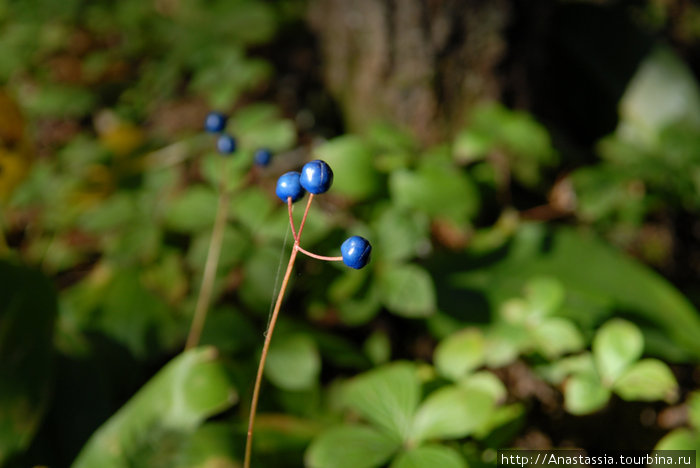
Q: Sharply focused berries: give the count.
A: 3